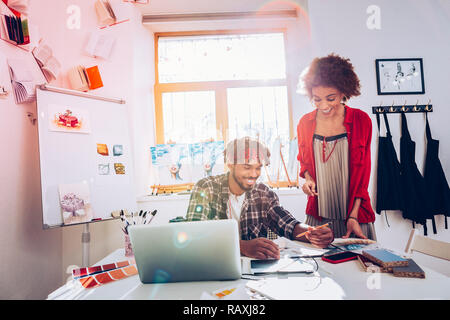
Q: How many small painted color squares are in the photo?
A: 4